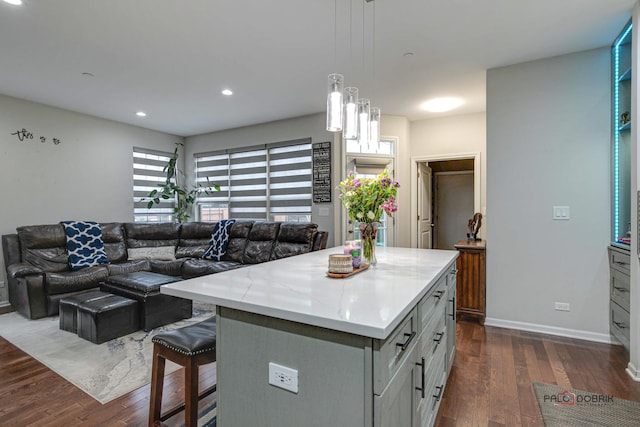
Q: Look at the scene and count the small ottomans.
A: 2